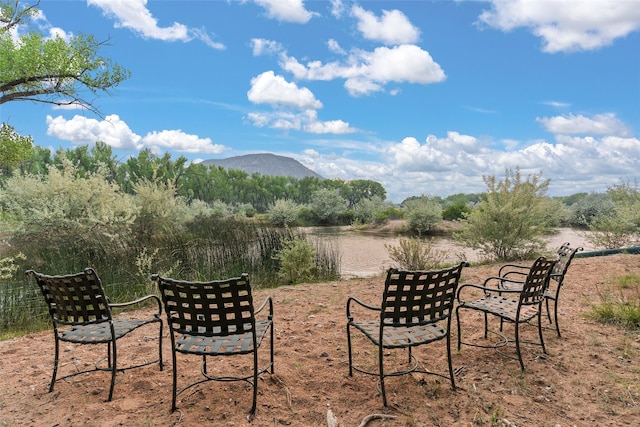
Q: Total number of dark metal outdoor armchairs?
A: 5